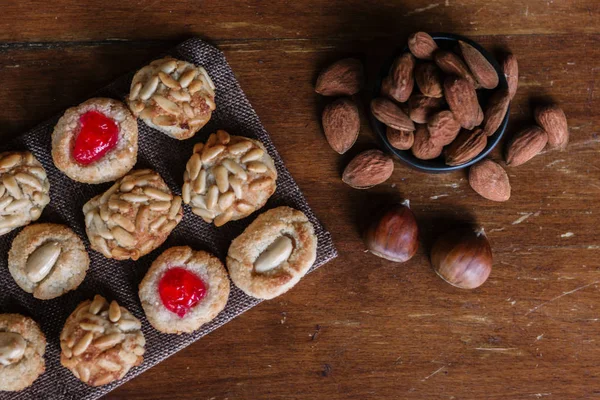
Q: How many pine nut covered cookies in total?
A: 5